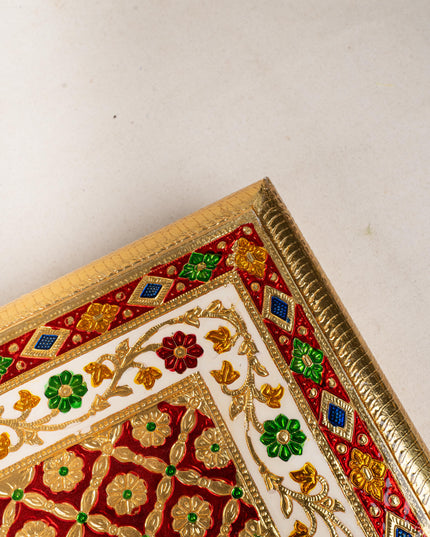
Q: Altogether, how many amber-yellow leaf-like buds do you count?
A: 9